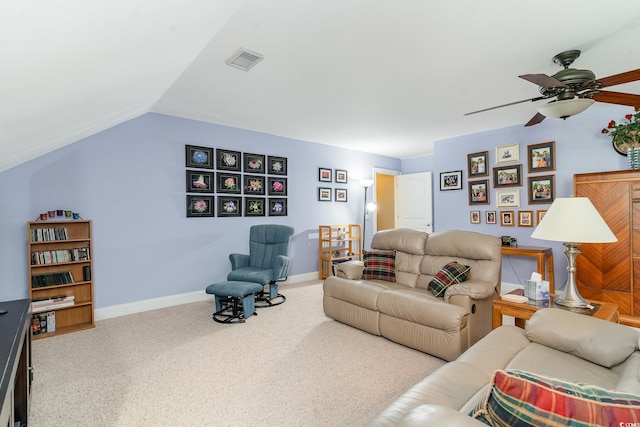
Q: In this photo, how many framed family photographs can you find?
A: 13